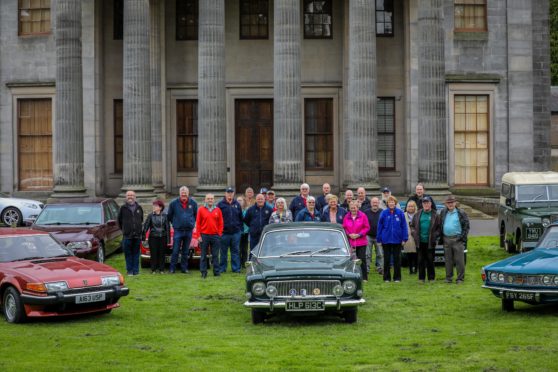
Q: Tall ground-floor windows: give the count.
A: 6